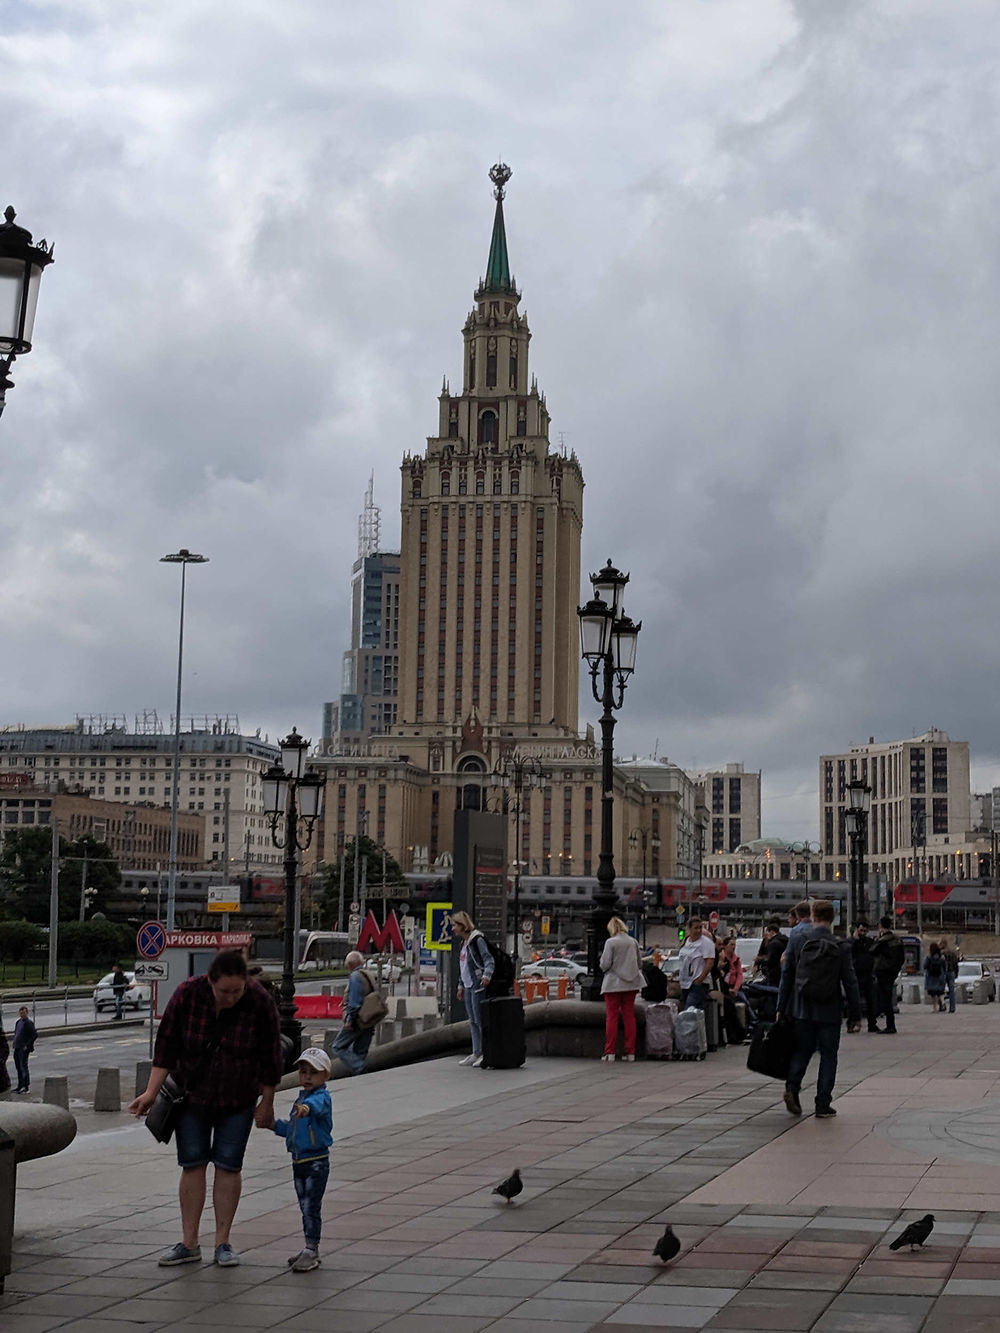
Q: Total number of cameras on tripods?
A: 0